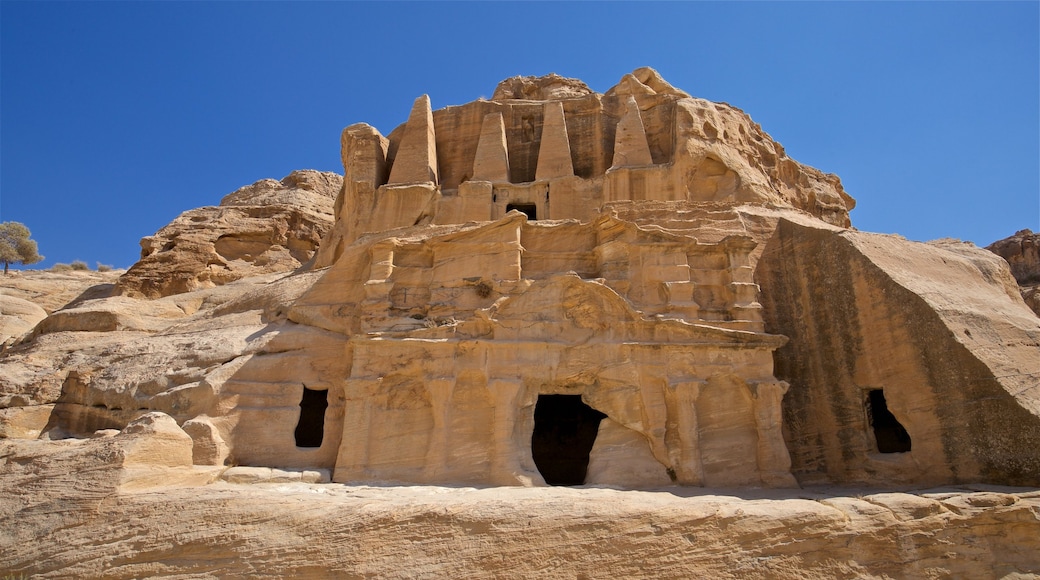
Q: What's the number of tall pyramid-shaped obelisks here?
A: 4